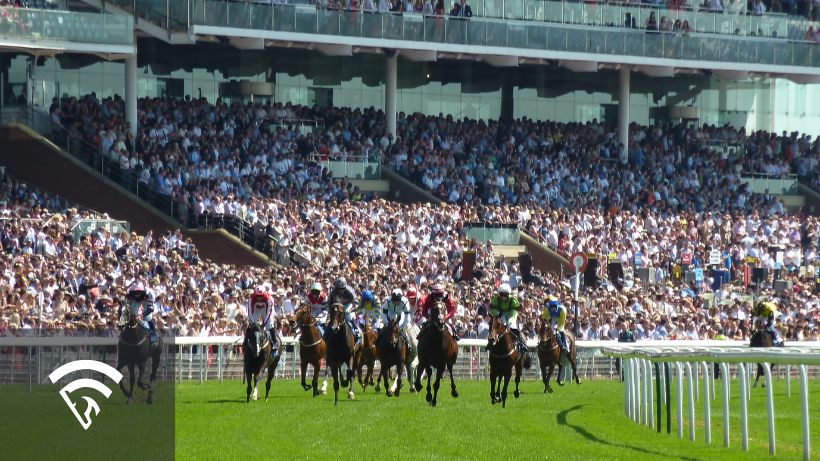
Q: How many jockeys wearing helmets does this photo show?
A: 11